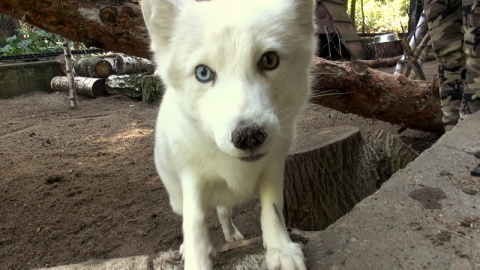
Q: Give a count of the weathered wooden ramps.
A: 1